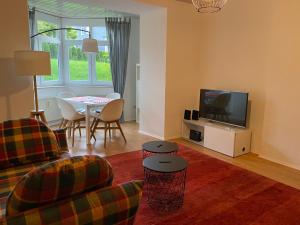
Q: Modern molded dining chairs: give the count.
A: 4